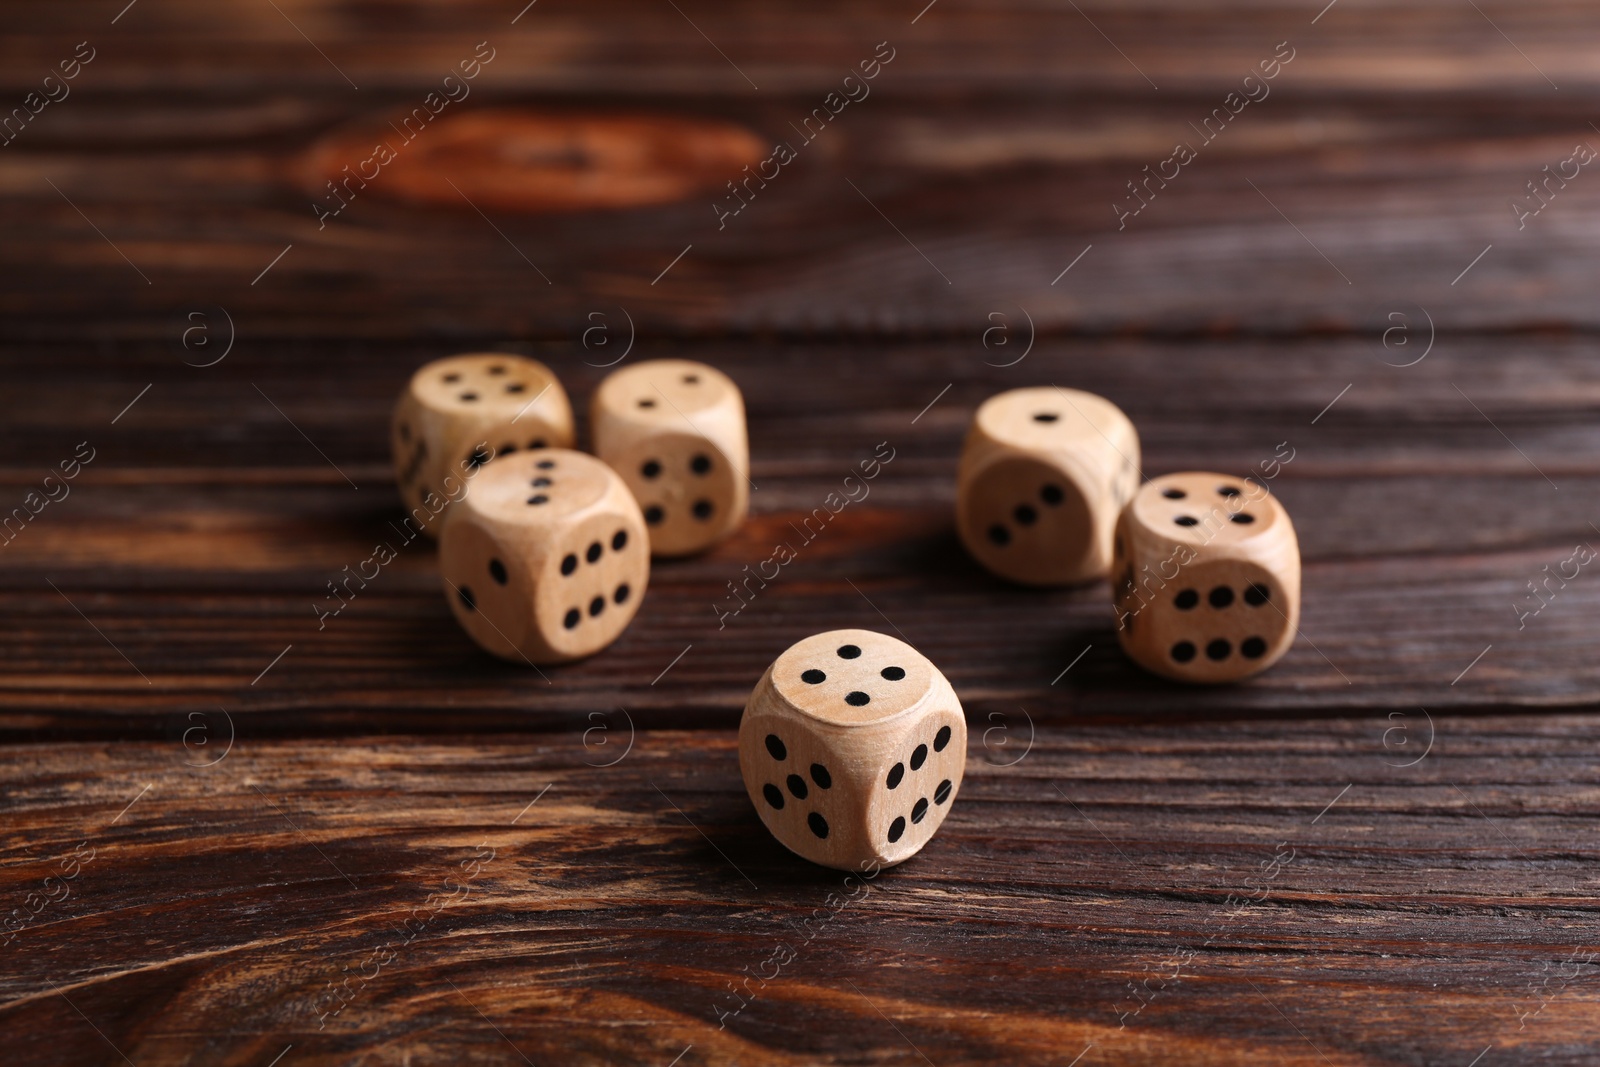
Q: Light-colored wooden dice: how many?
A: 6